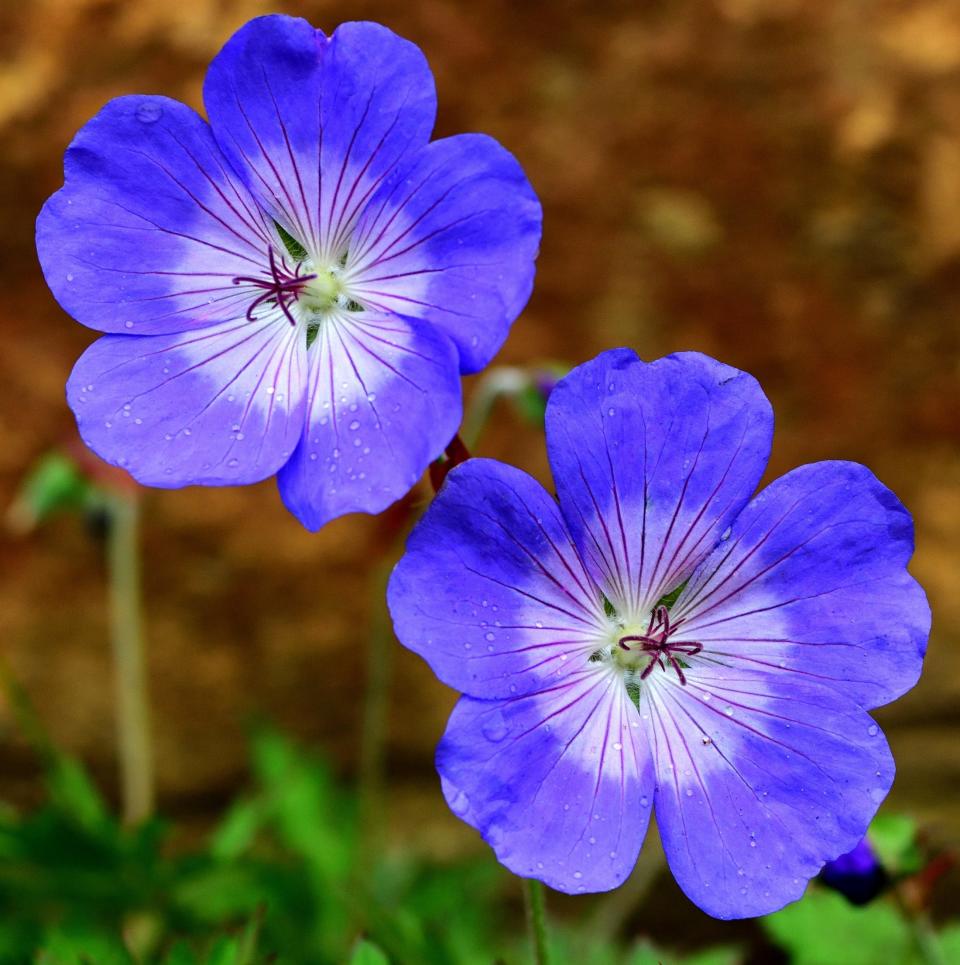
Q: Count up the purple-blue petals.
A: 10